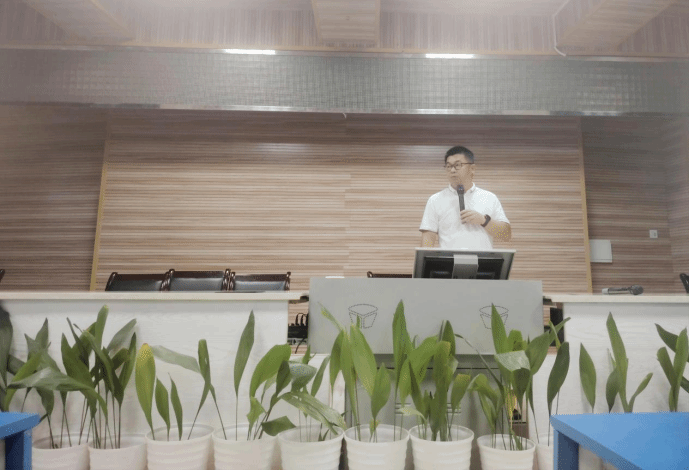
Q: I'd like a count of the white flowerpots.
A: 9